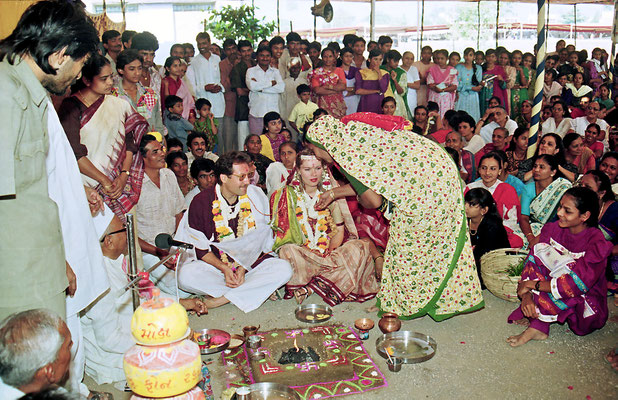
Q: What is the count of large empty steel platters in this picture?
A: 2